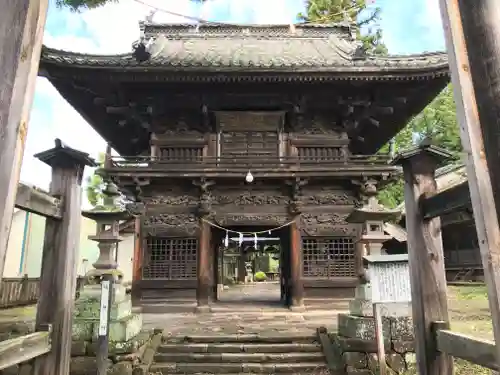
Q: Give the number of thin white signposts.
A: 1